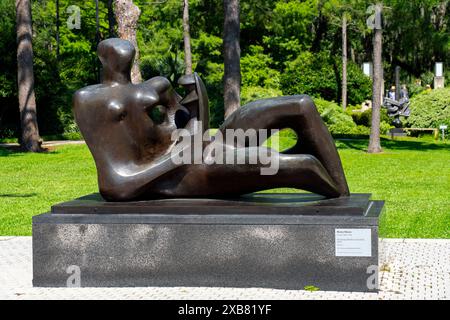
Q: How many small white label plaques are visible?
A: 1